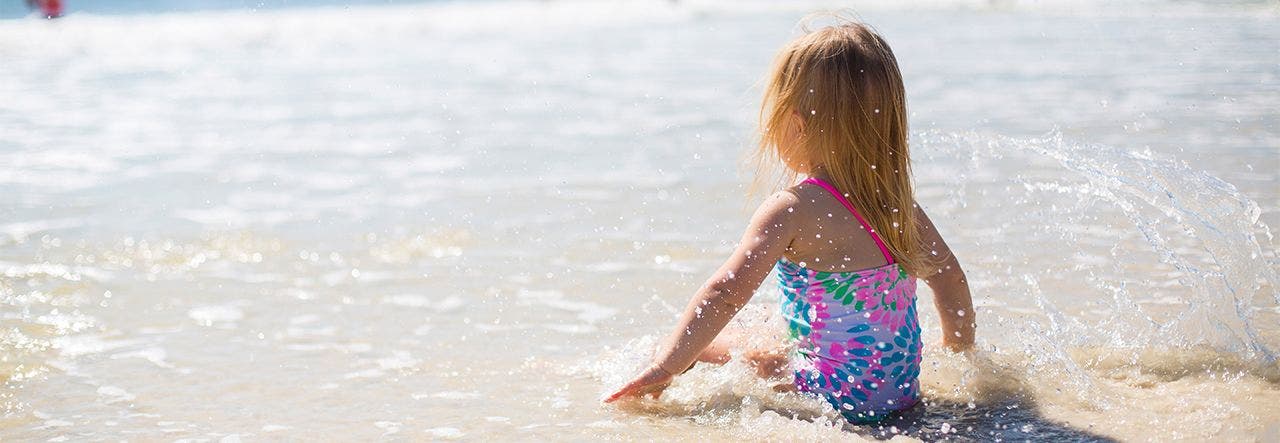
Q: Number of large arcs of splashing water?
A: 1